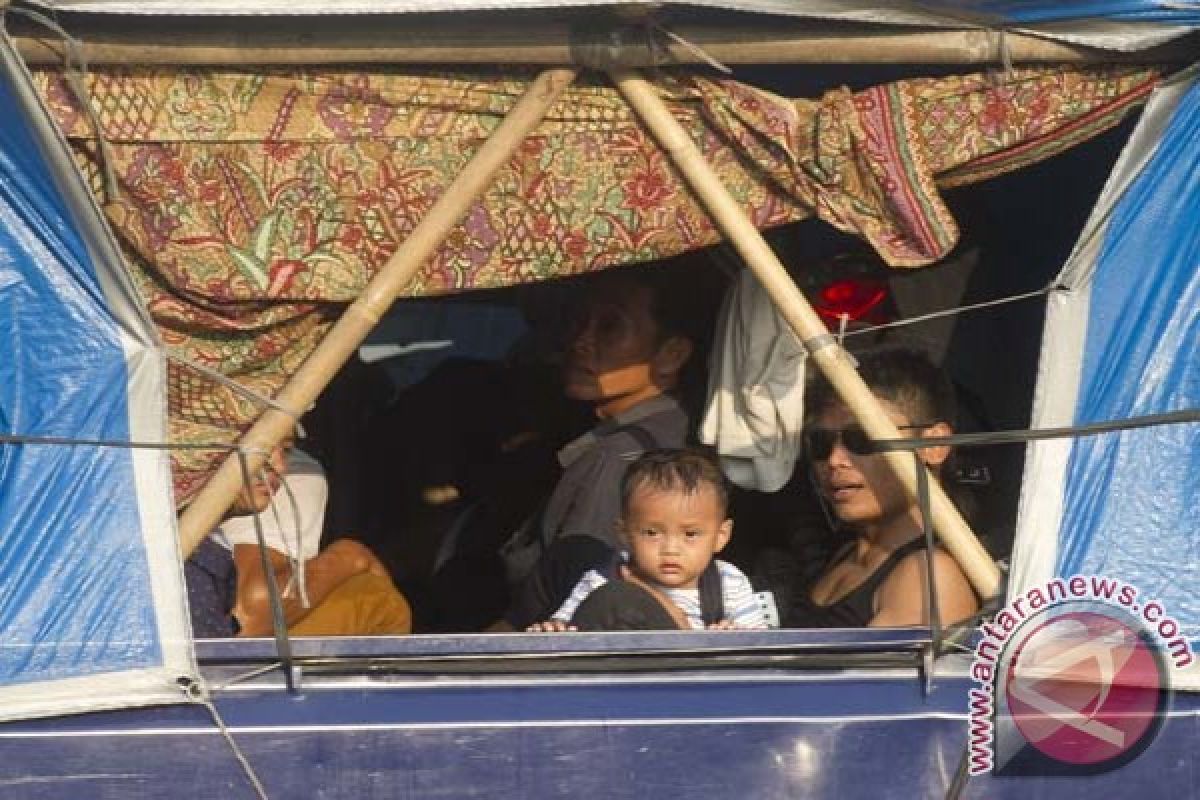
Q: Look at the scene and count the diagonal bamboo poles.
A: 2